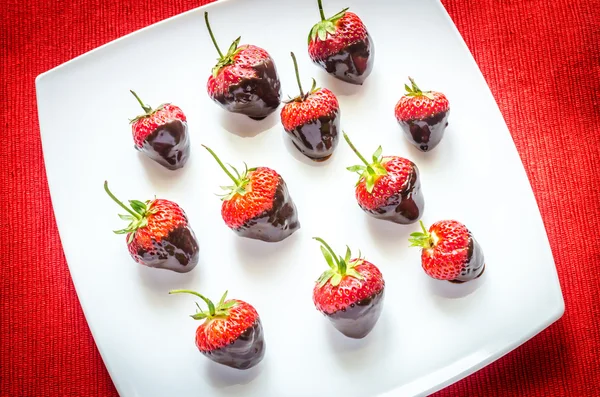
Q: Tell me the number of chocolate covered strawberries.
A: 11